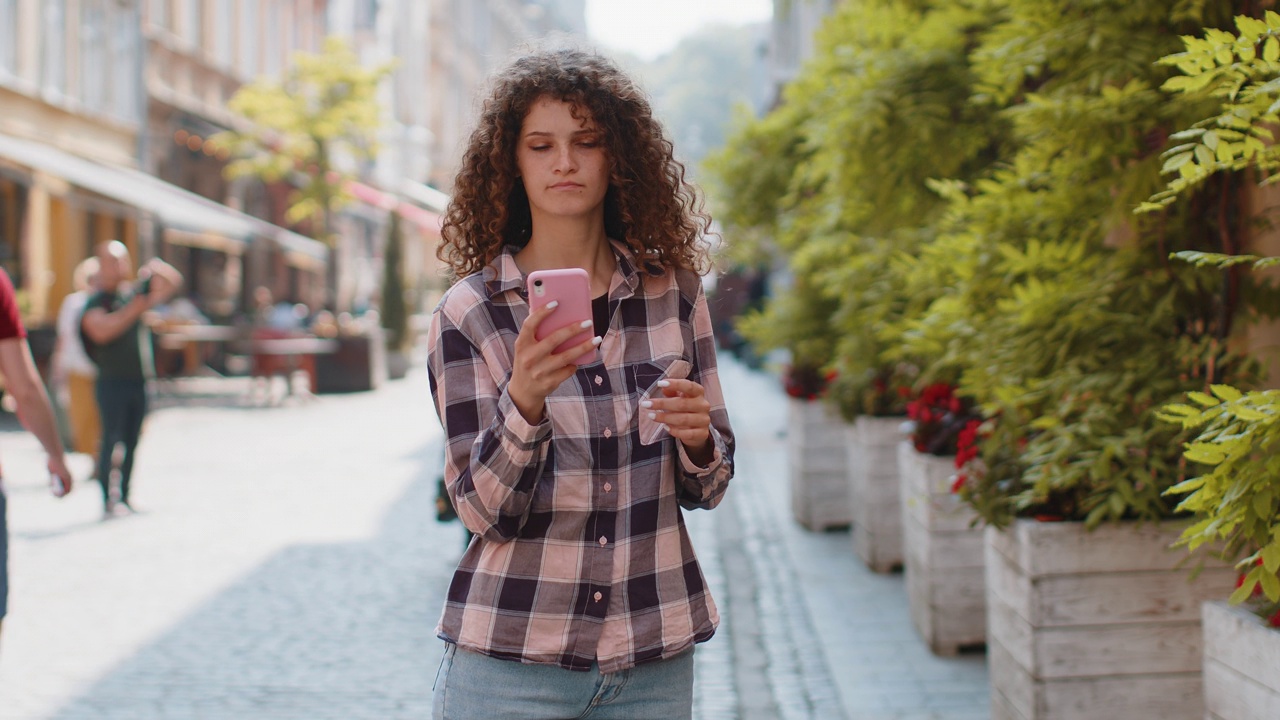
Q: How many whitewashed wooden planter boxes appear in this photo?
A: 5